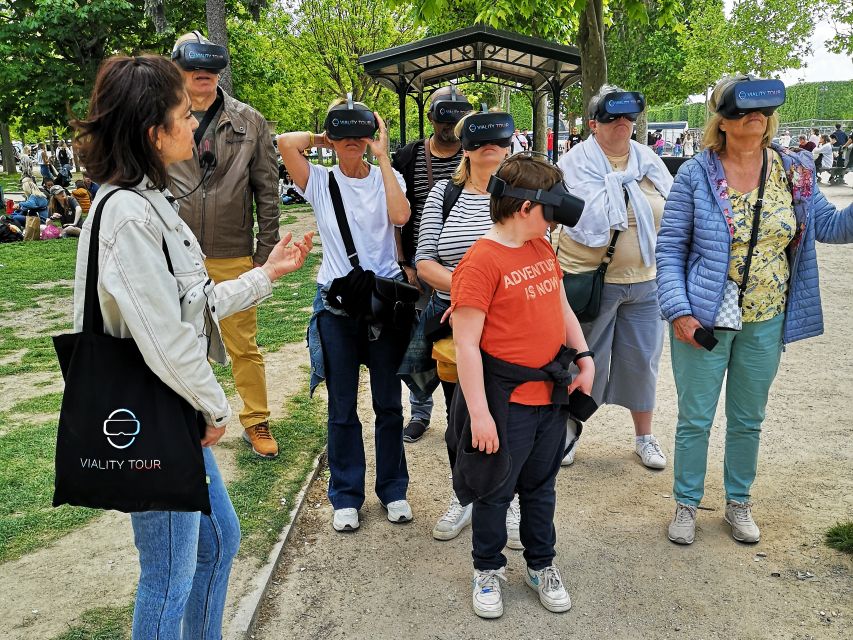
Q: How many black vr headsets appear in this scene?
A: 7